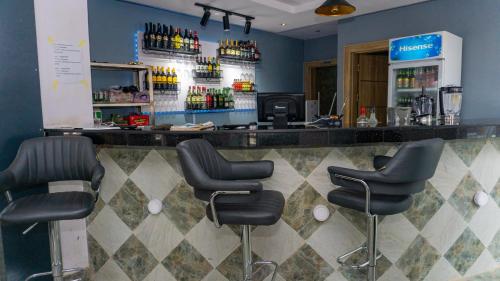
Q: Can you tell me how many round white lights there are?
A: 3